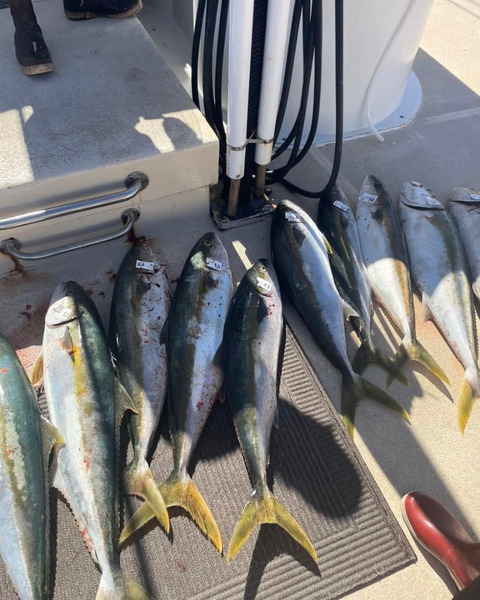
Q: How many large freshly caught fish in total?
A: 10